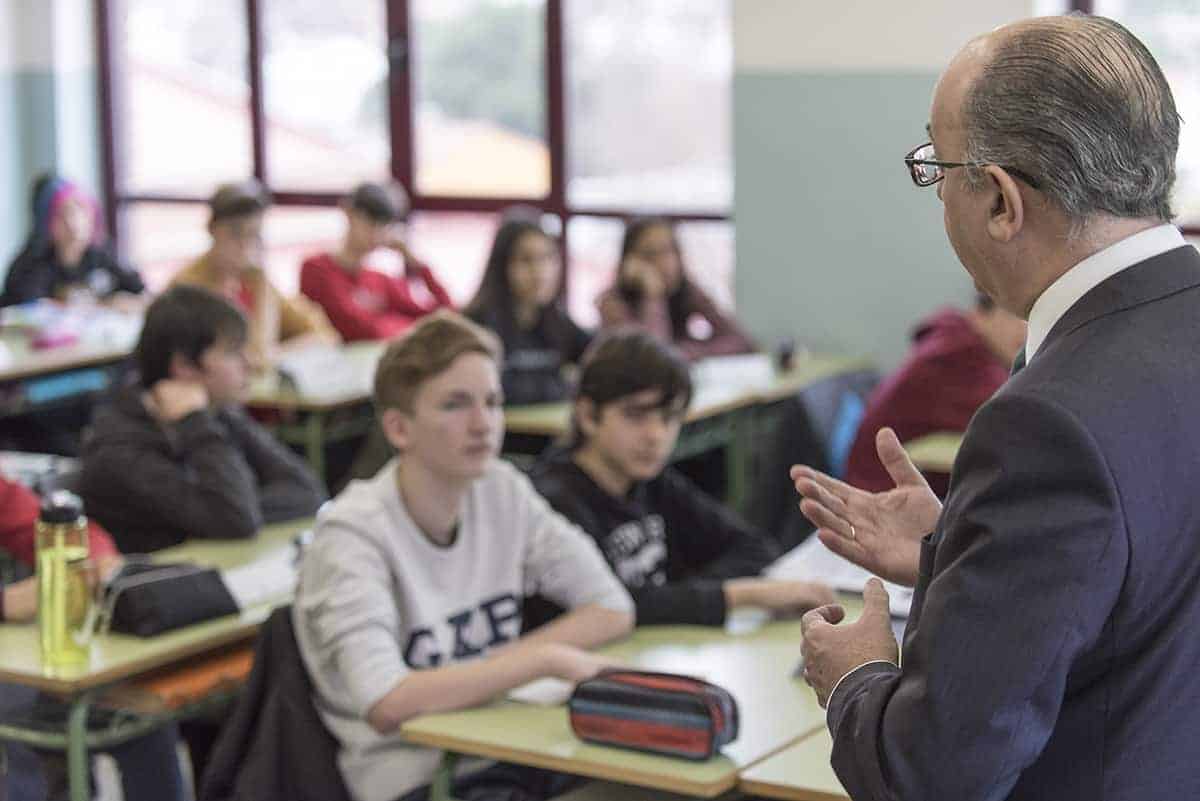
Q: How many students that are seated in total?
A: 10